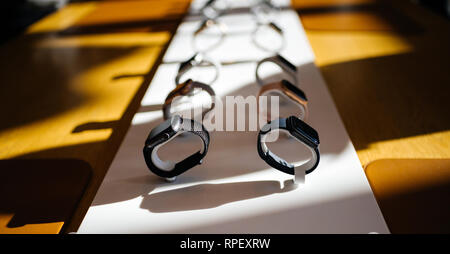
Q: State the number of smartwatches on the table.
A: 10